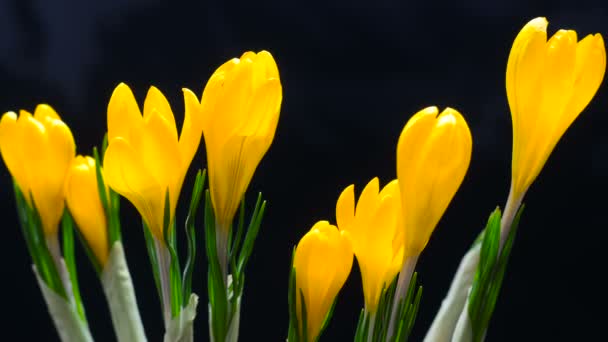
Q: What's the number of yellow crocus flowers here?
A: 8